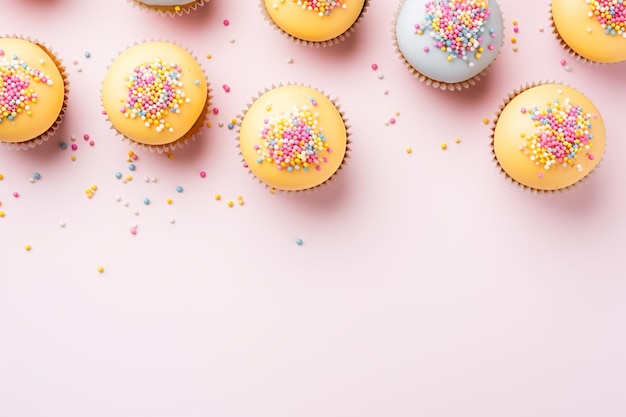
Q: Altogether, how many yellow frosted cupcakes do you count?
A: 6